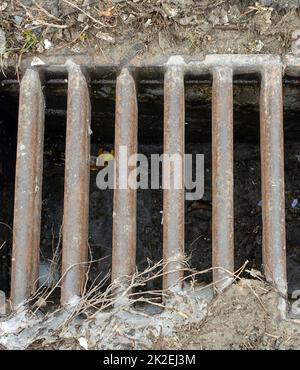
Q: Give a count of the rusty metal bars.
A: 6